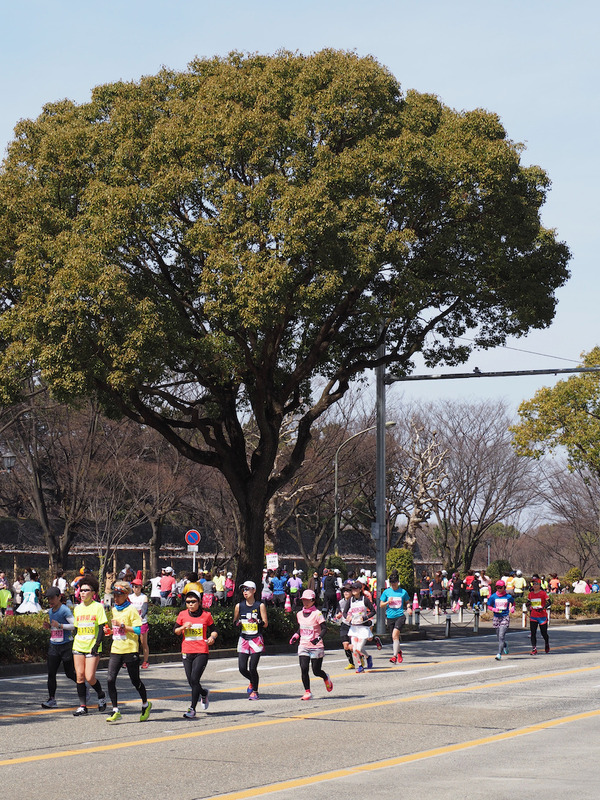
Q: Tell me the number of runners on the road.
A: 12